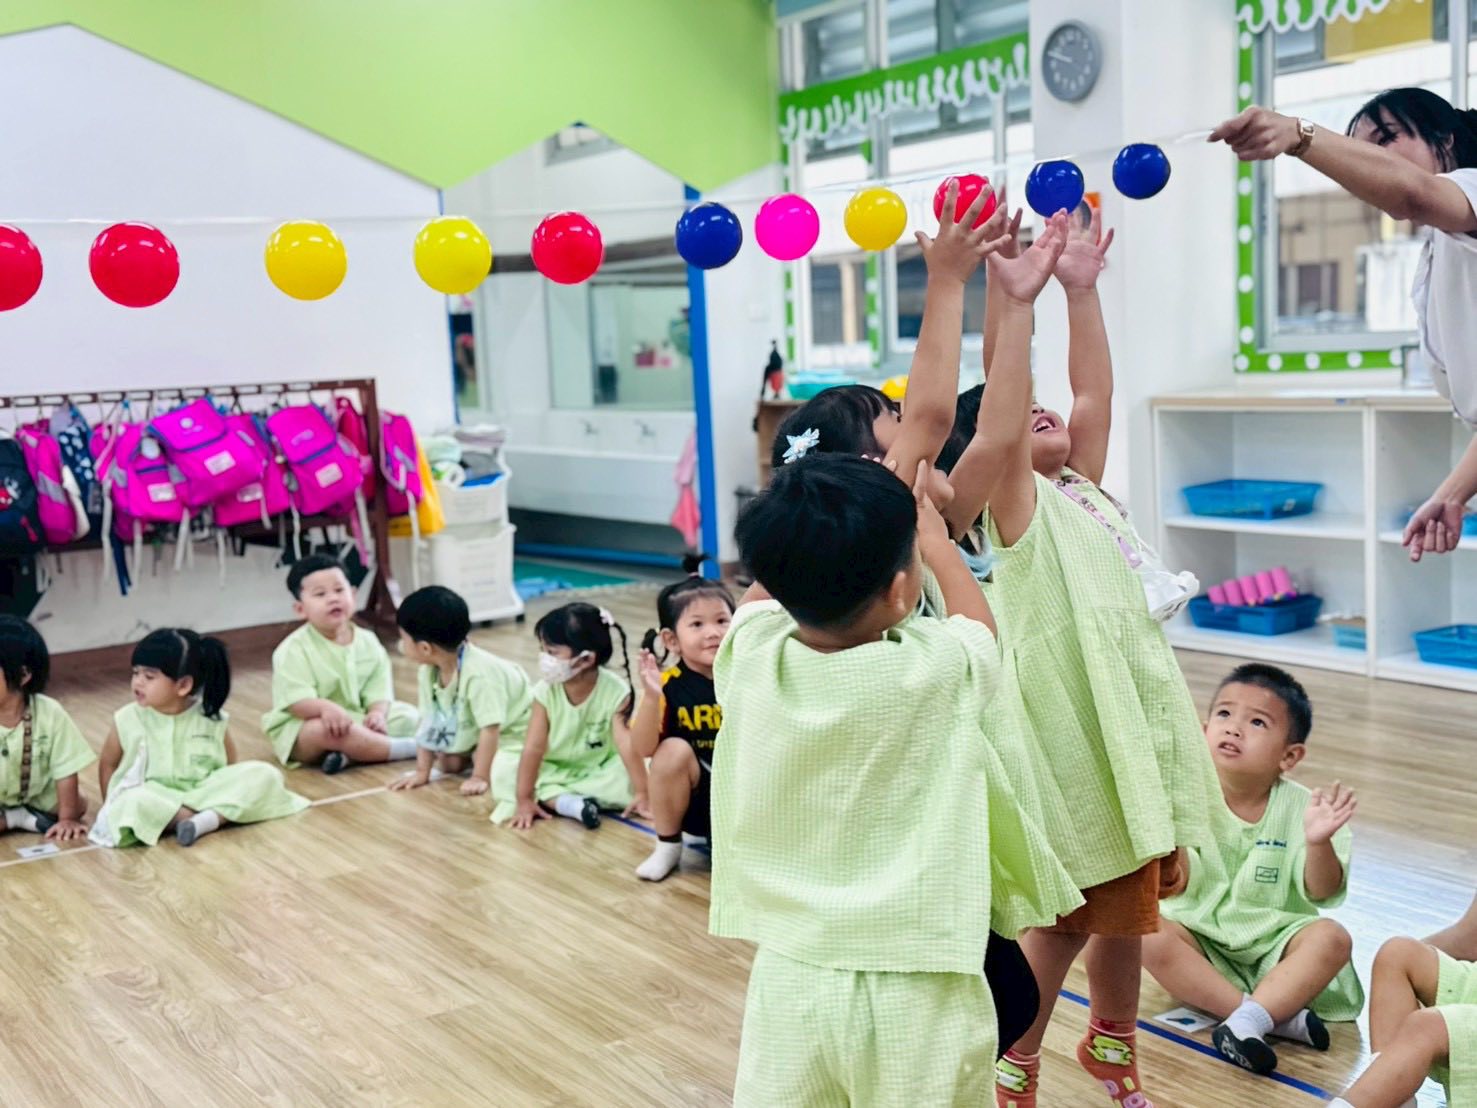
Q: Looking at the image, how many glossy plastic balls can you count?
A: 11